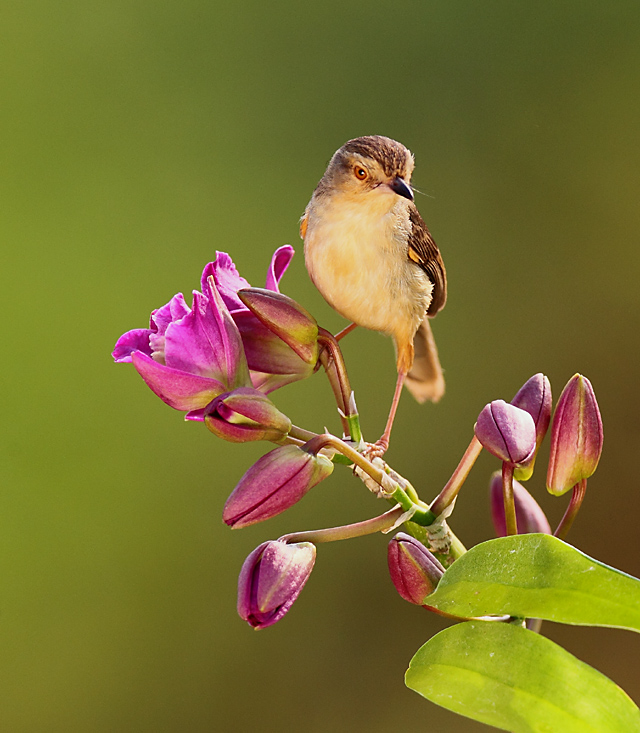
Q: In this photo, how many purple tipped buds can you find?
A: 9